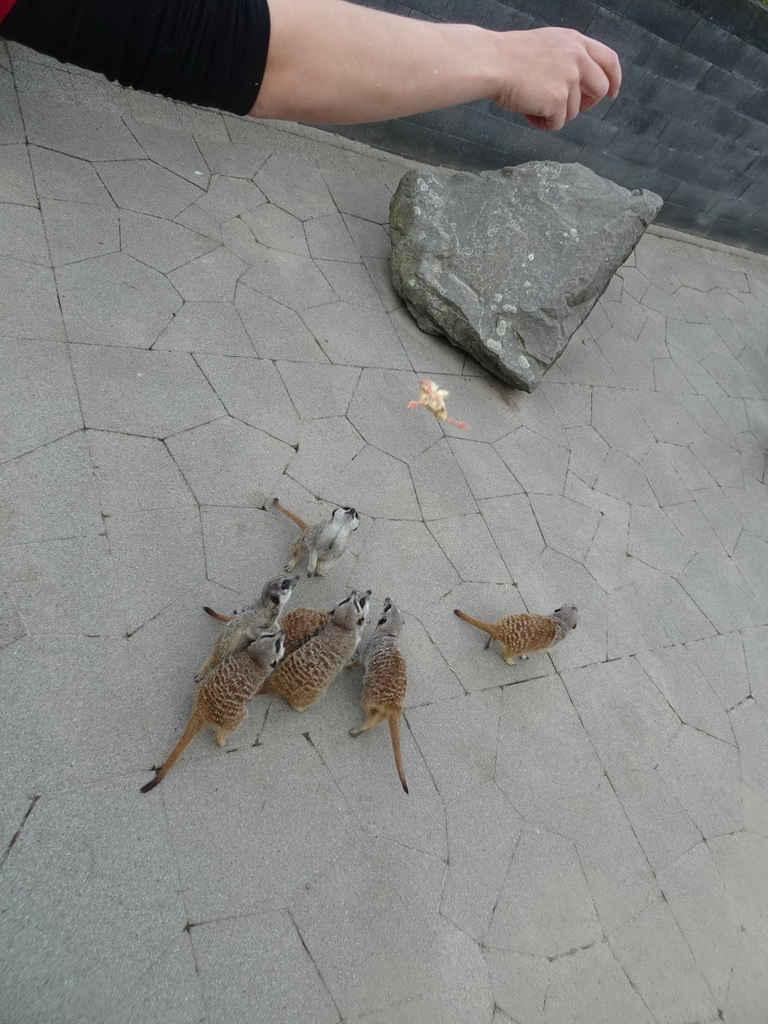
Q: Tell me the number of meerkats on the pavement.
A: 7